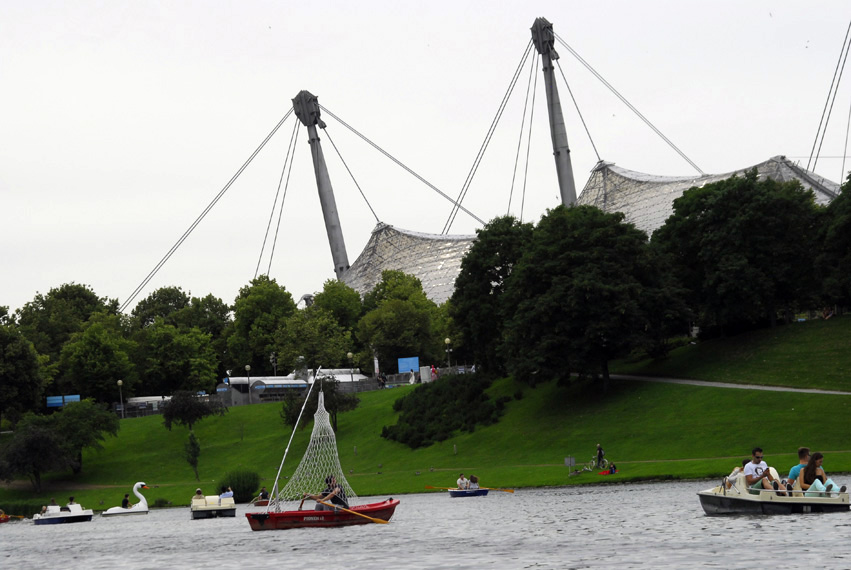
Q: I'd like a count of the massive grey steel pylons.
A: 2